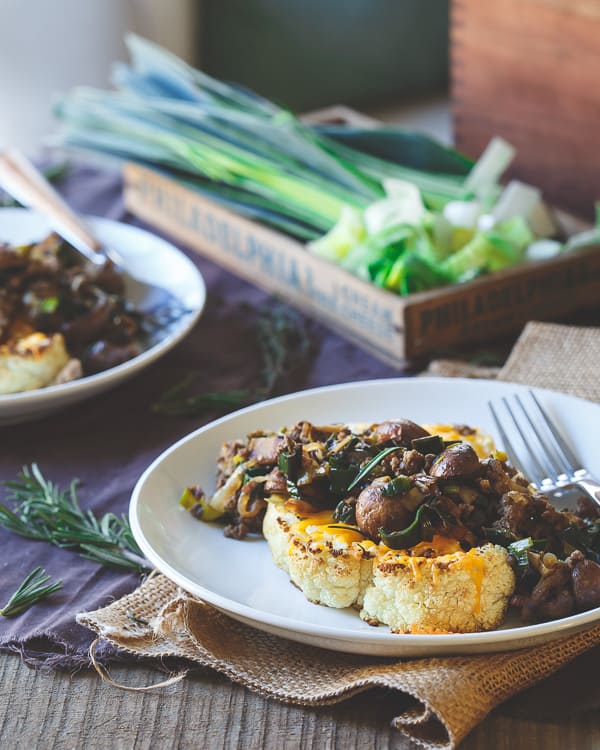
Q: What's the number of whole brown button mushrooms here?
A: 3